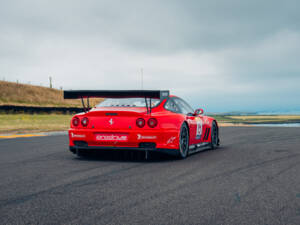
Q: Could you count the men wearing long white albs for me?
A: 0